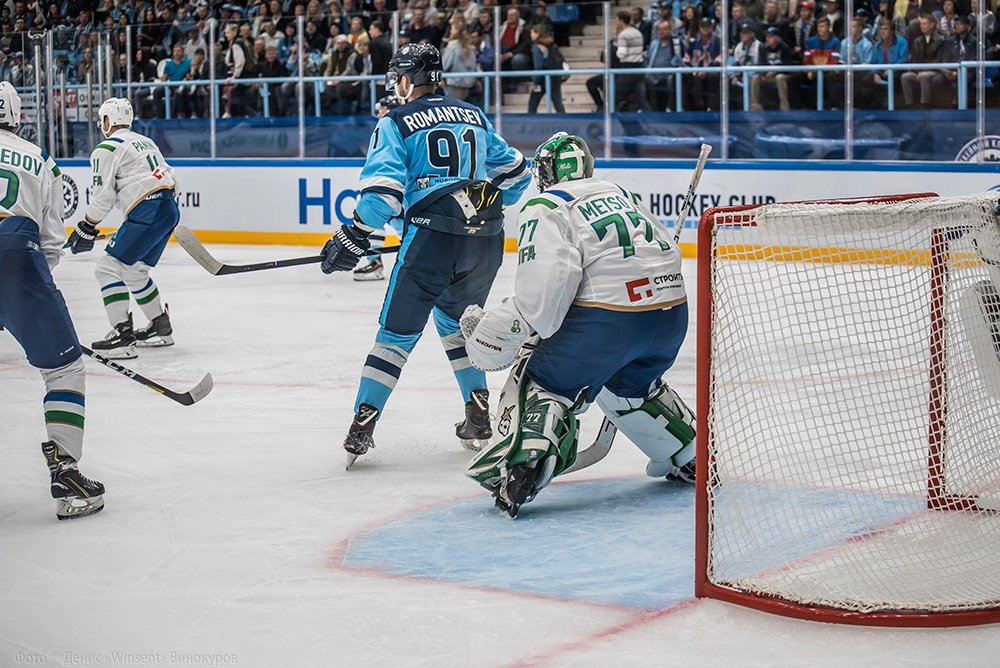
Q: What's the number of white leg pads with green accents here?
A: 2